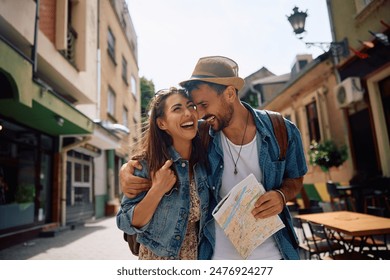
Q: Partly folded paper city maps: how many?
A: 1